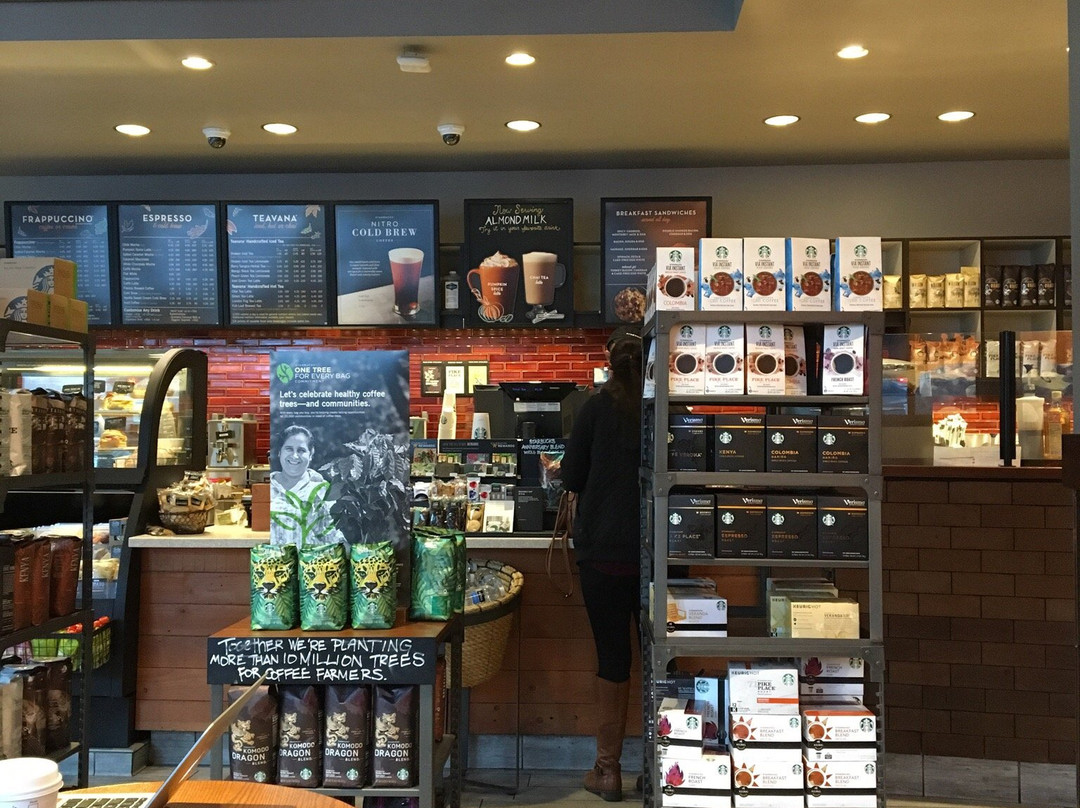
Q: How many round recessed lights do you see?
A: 9